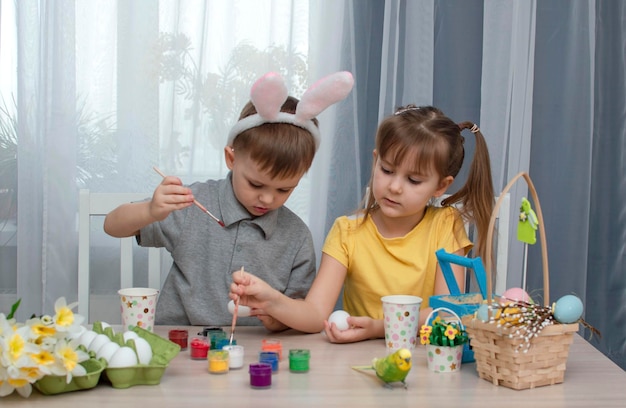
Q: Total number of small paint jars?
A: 11